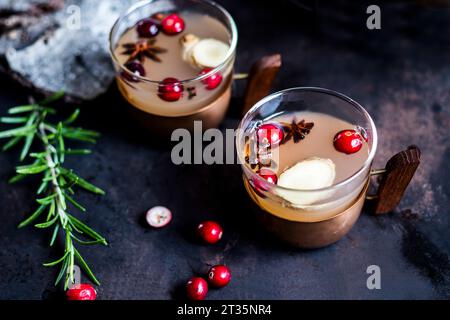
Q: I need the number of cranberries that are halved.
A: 1